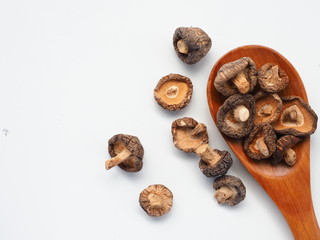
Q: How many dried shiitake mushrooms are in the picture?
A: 14